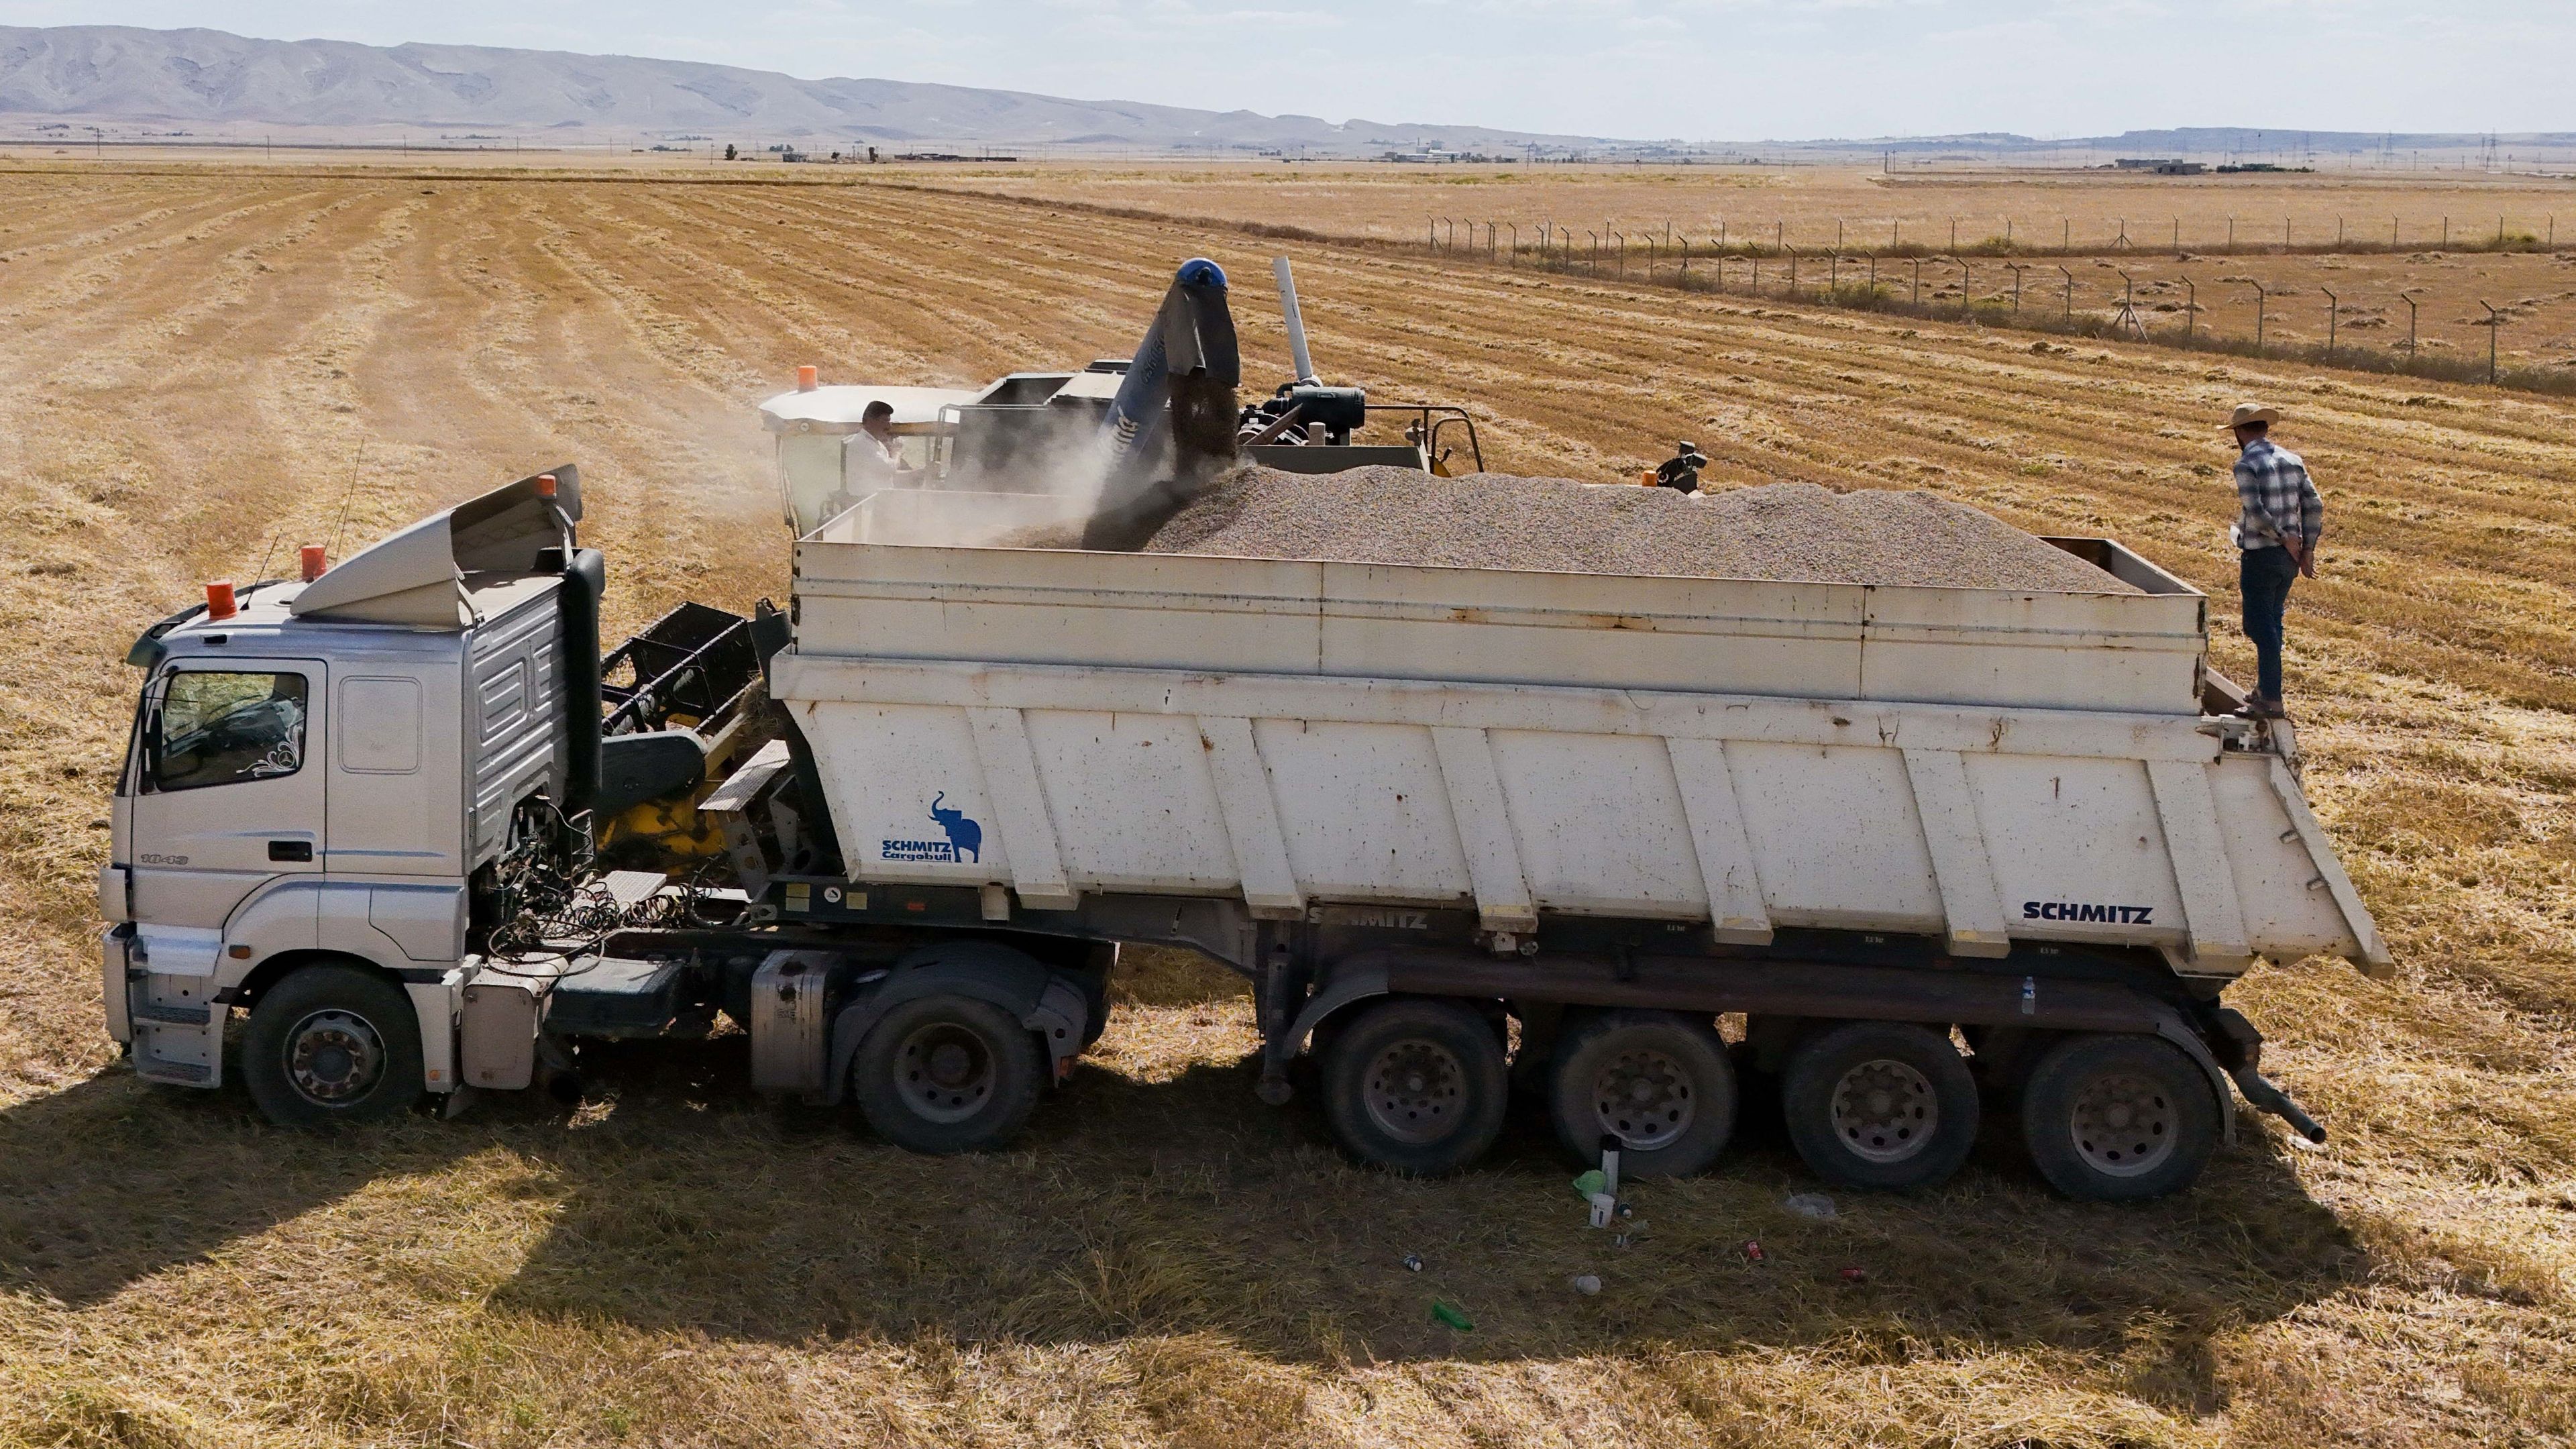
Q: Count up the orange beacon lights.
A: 5